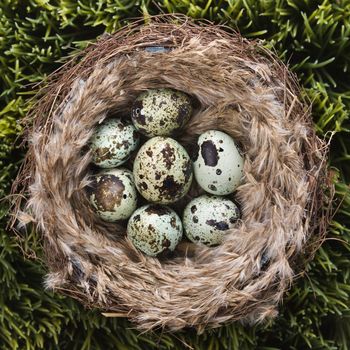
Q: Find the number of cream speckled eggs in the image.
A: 7